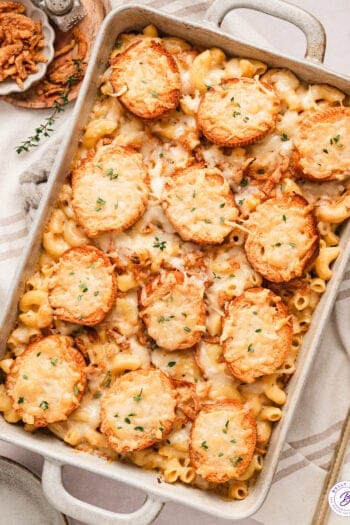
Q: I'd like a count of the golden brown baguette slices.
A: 12